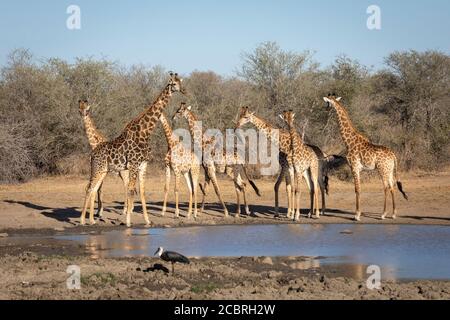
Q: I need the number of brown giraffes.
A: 7